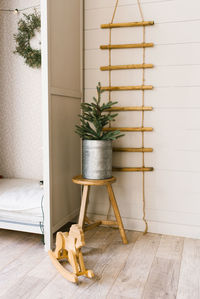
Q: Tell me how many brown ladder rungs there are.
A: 8